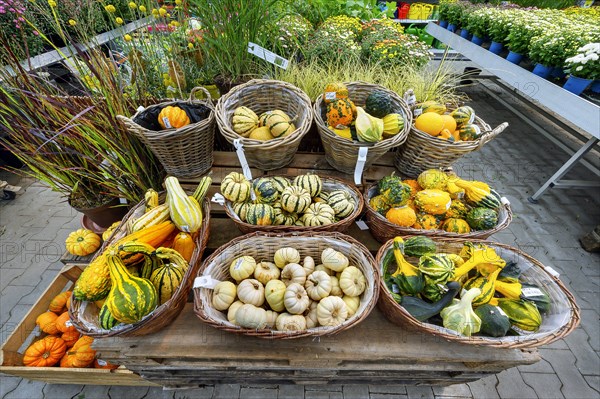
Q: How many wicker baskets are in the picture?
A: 9